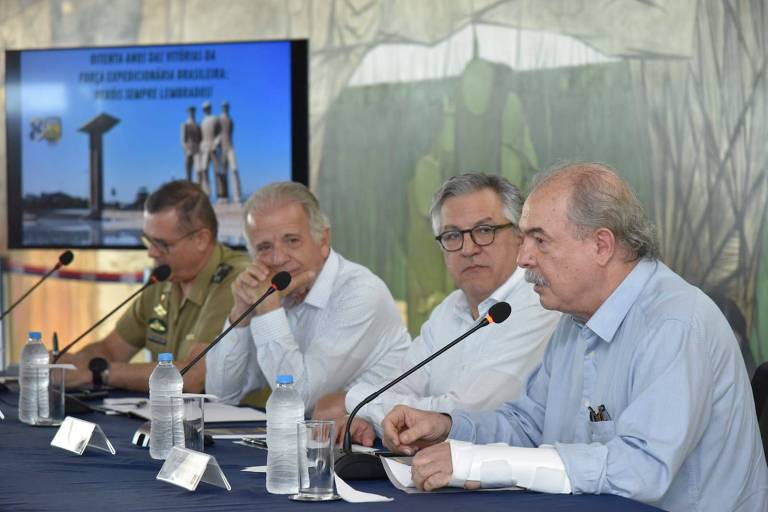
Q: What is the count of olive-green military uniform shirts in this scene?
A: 1